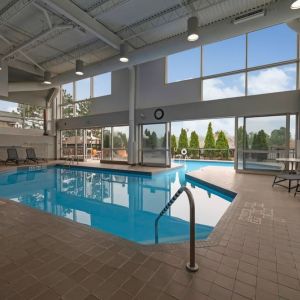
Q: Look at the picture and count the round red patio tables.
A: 0